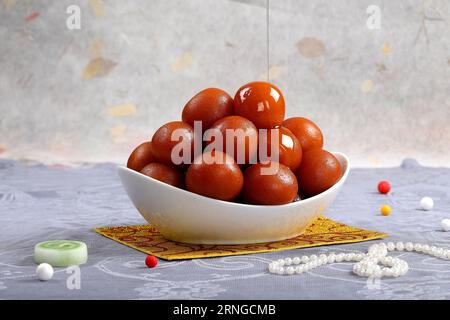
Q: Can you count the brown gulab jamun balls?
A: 11